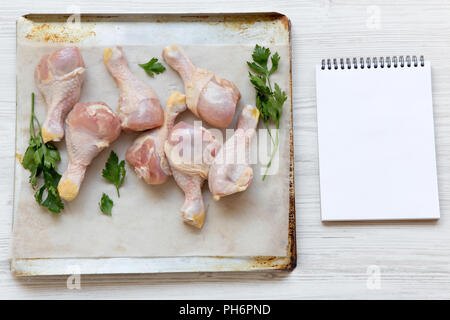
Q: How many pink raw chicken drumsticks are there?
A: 7